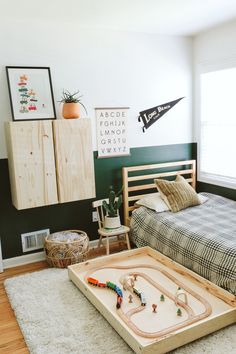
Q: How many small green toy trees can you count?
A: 3